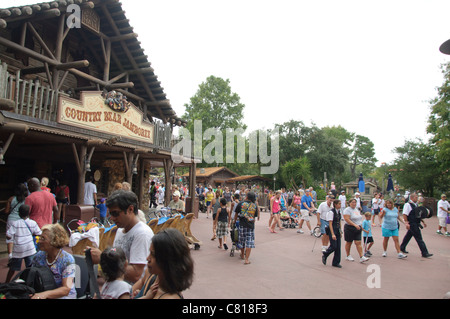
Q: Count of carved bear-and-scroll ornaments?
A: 1